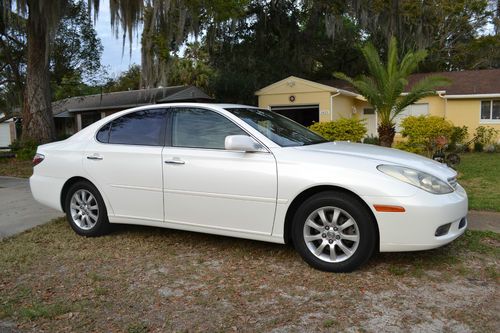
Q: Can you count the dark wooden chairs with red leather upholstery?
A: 0